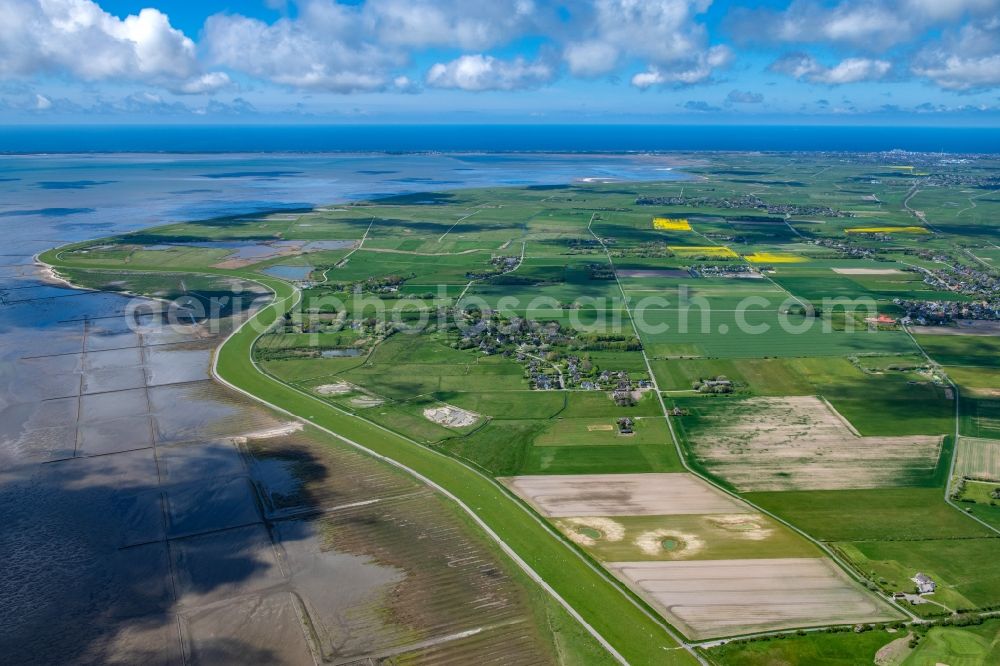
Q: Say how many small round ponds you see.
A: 2